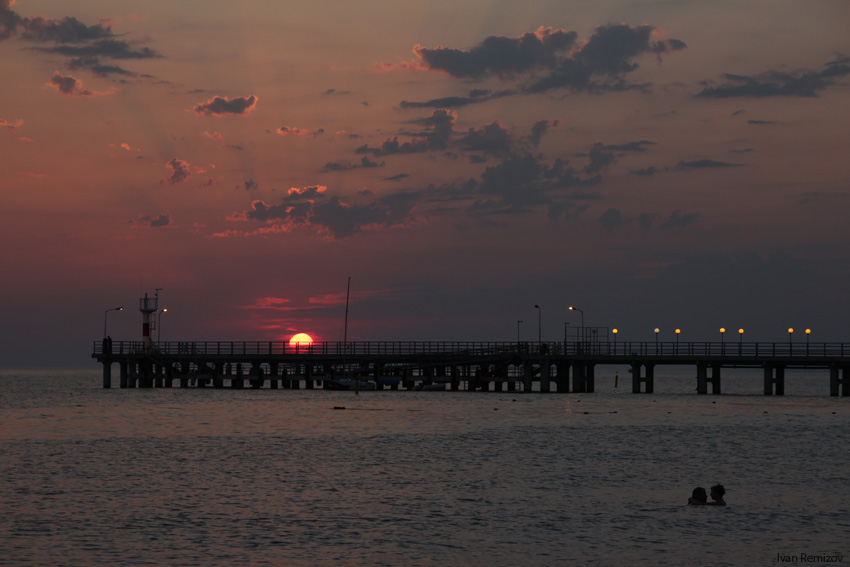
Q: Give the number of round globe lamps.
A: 7